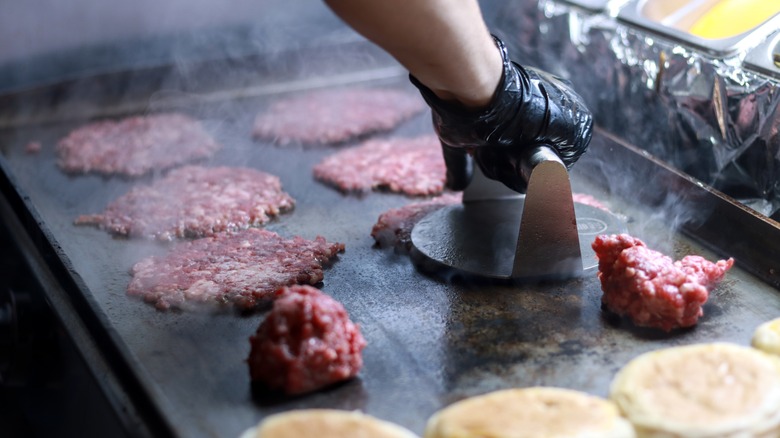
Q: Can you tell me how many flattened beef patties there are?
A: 6